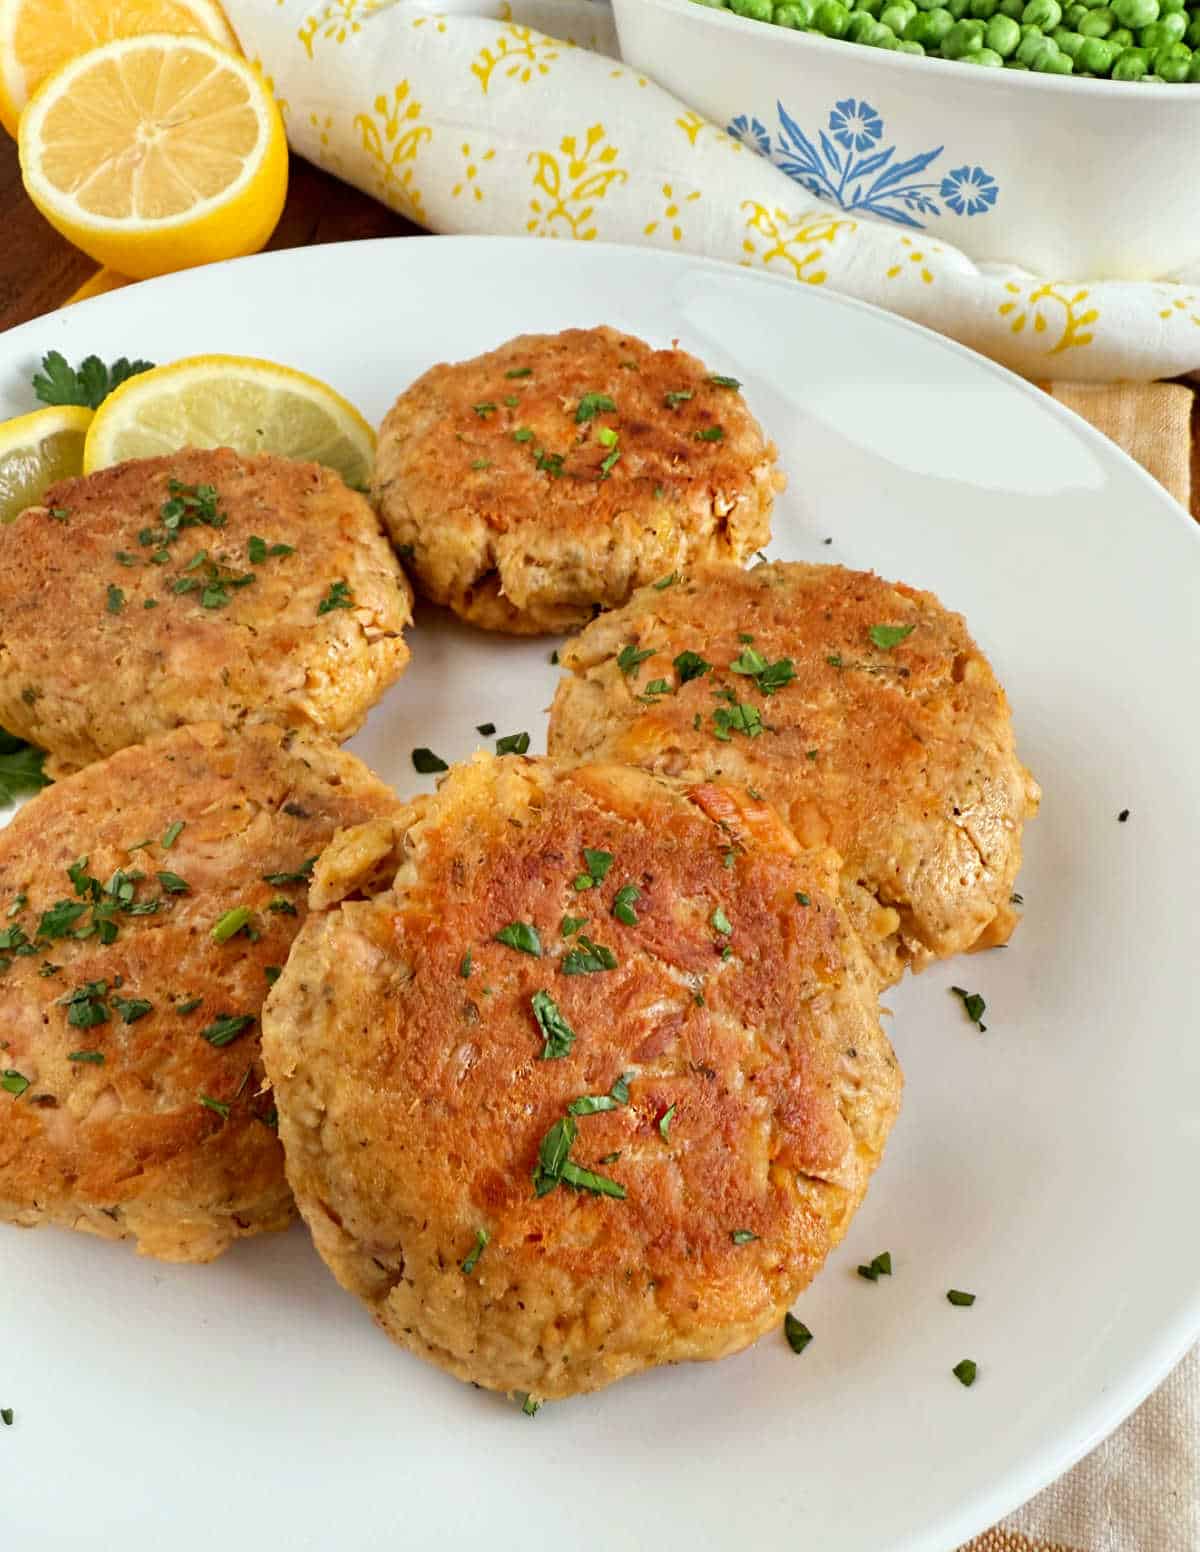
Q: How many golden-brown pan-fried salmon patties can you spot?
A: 5